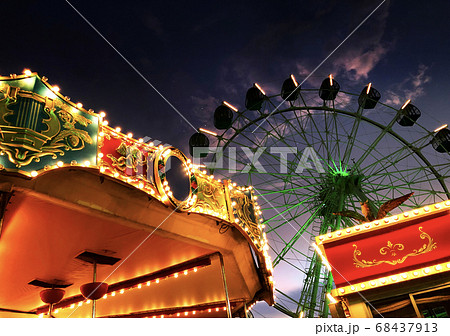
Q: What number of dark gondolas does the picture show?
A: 8